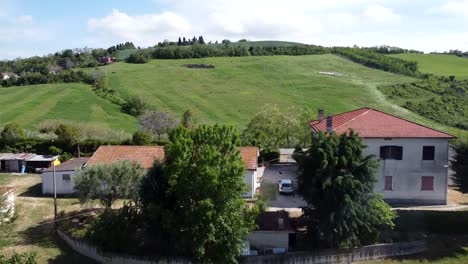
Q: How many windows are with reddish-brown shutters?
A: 2